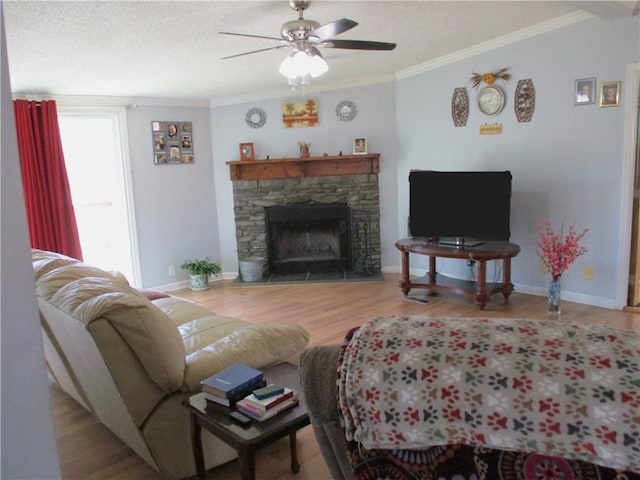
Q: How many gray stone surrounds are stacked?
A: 1